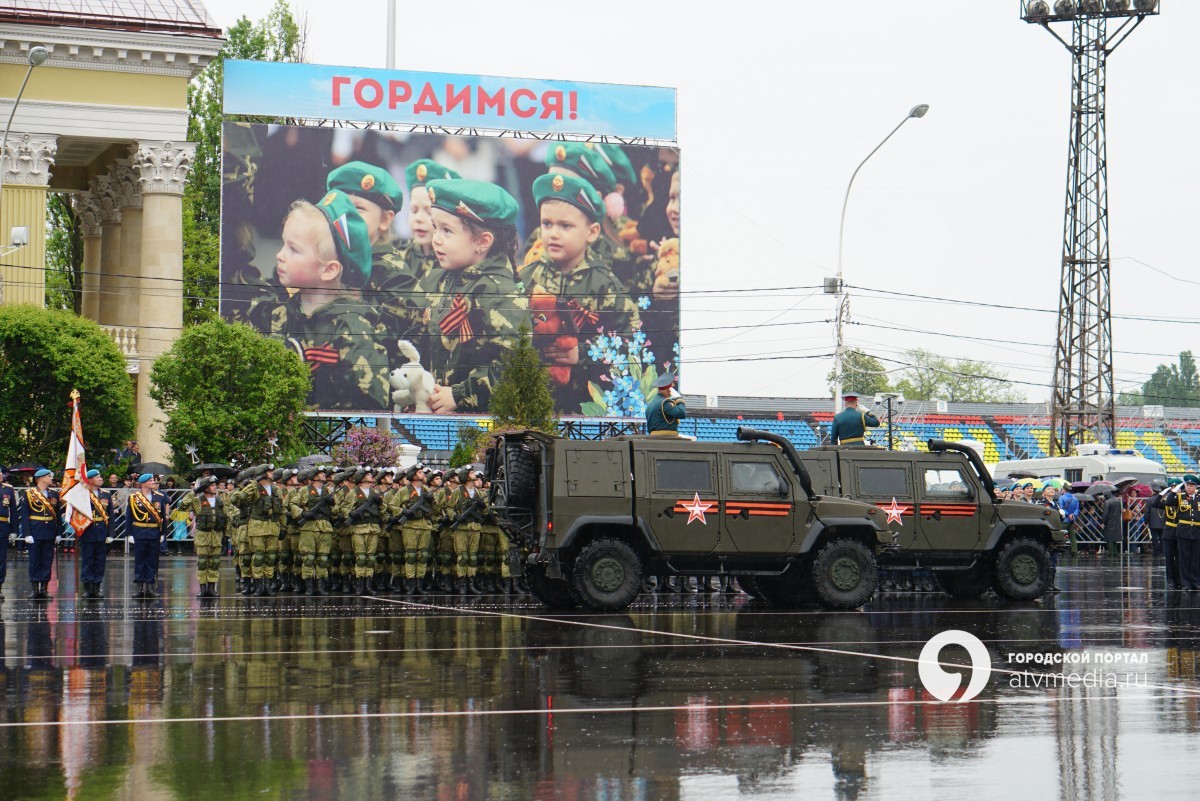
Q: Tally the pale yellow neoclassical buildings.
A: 1